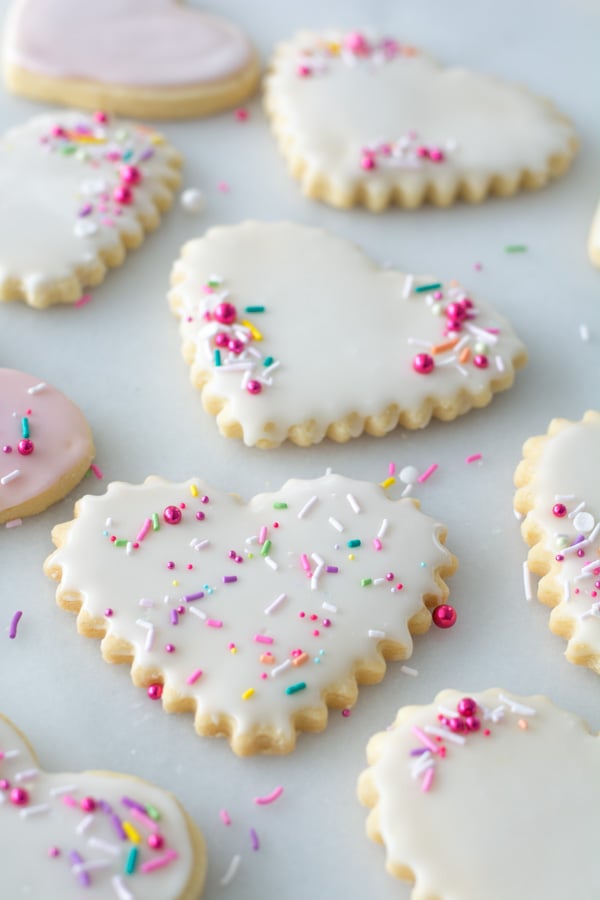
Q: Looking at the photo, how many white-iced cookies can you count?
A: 7